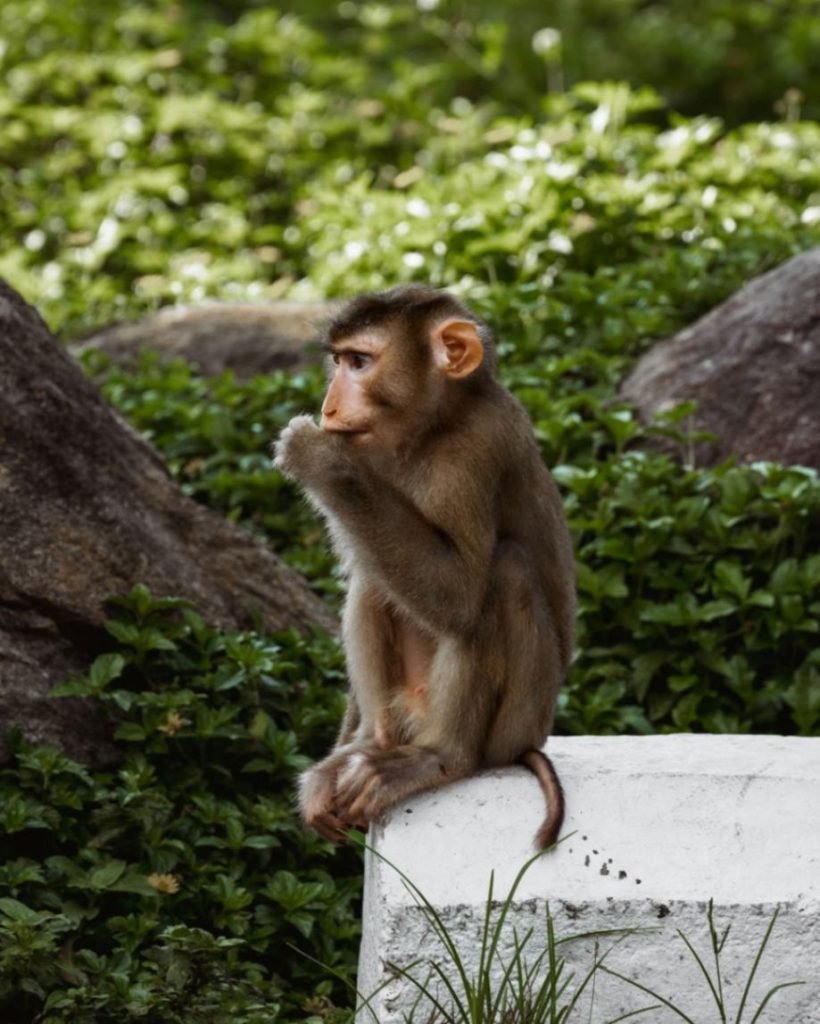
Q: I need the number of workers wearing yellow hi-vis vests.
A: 0